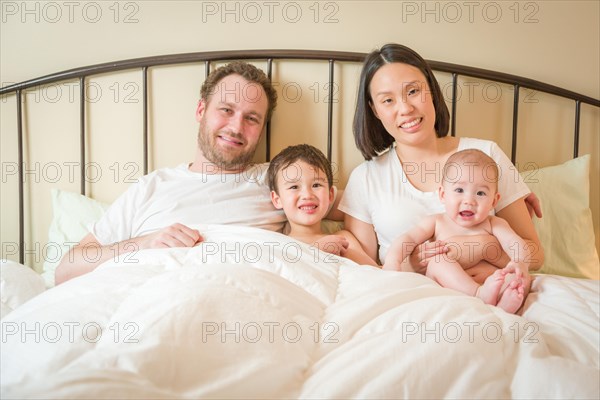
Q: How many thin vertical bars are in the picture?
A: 9